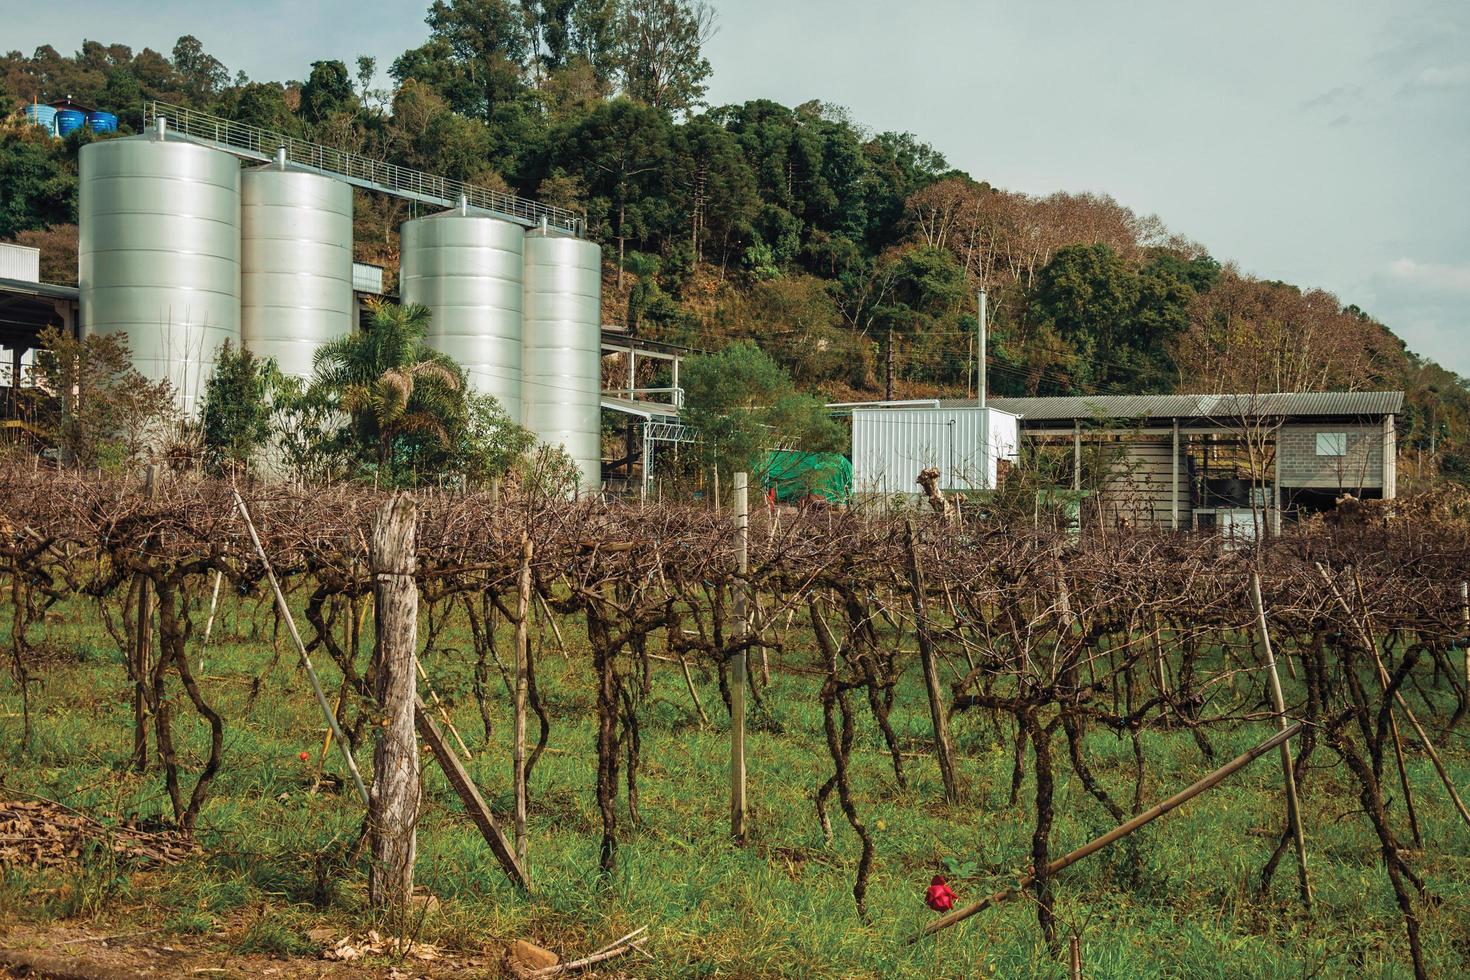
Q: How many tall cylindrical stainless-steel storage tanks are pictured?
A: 4